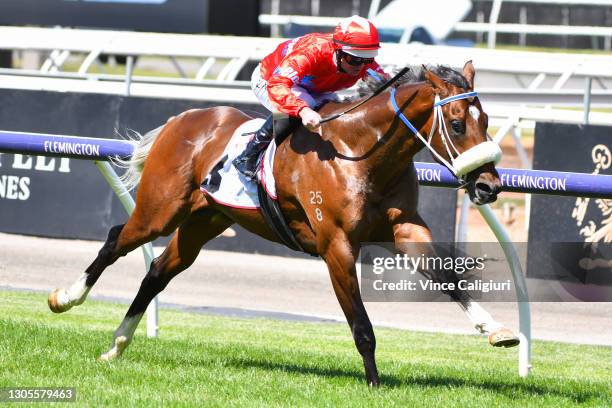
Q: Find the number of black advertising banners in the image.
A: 2